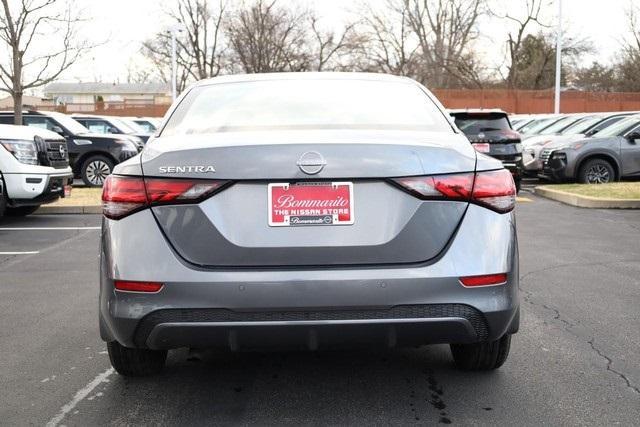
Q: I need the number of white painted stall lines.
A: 3